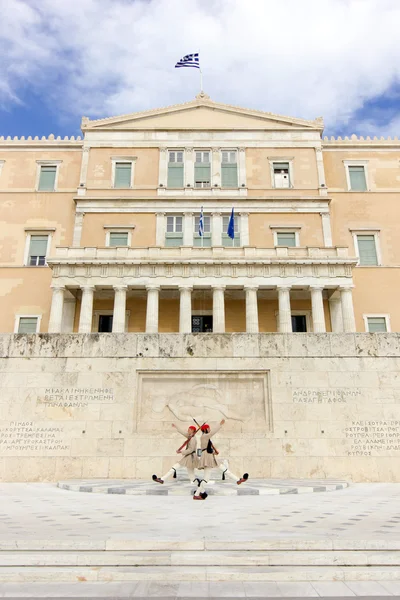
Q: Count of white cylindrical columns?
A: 10